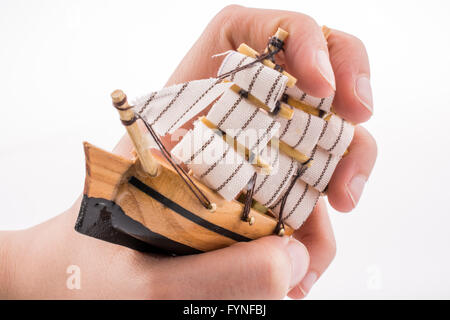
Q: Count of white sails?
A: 10